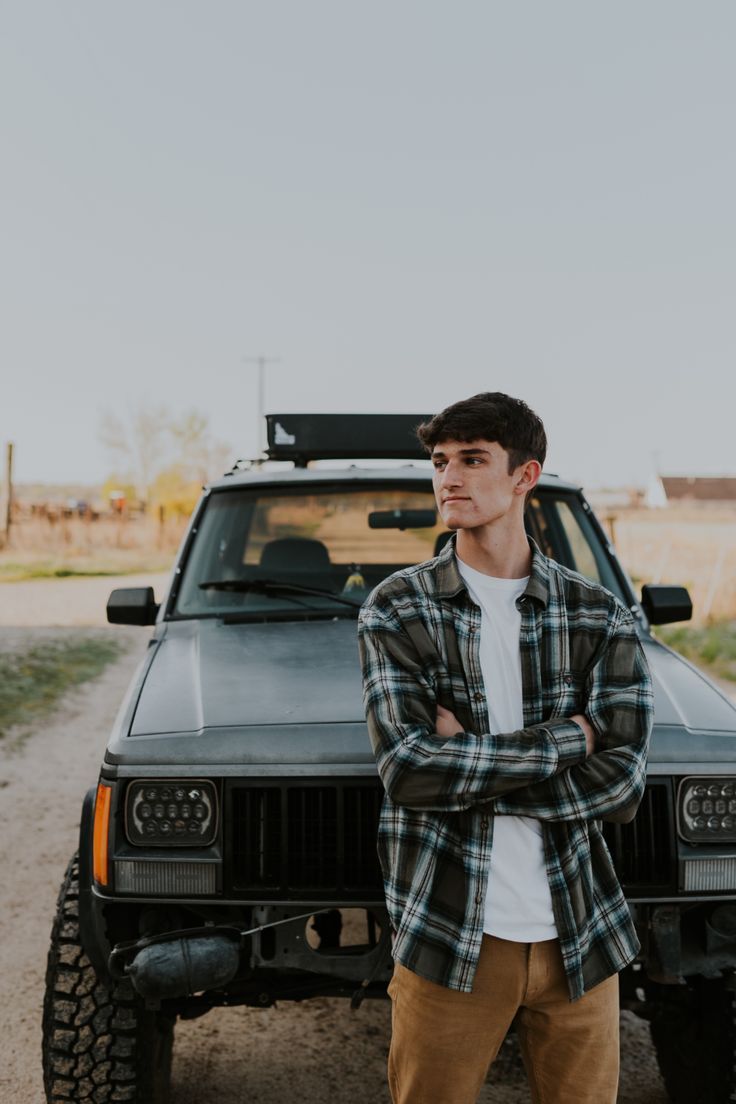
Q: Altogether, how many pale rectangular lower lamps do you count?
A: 2